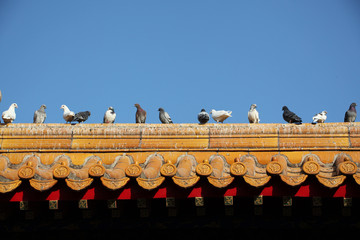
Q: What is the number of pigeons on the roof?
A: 13